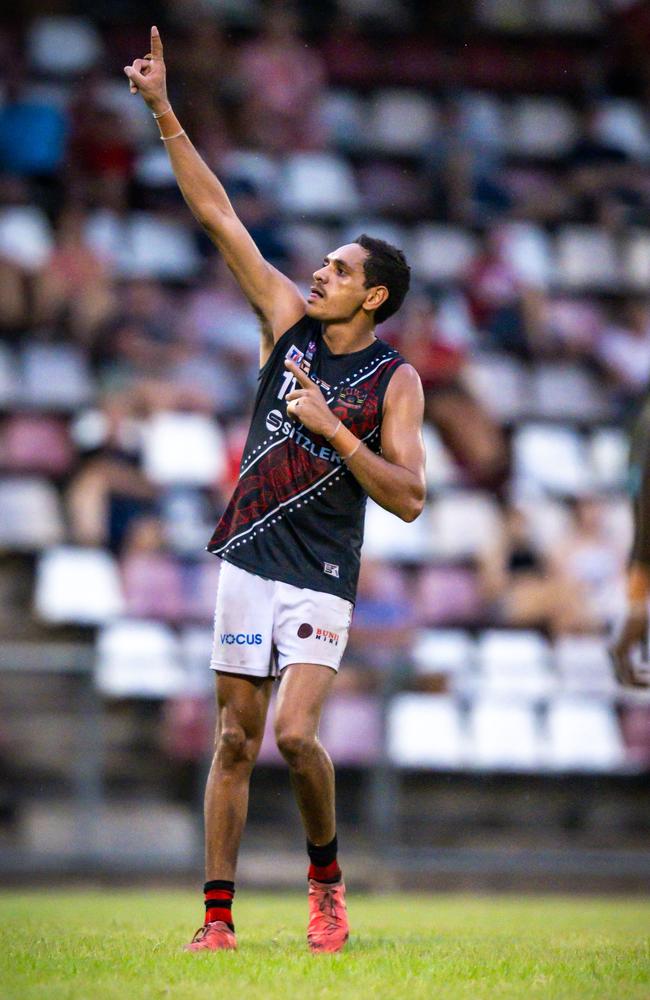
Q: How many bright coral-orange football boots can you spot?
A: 2